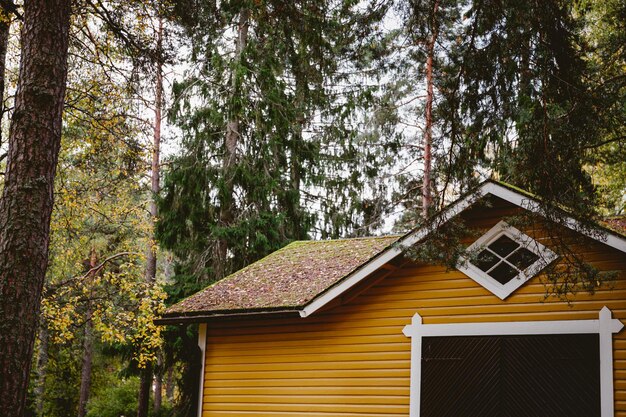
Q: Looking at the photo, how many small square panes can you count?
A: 4